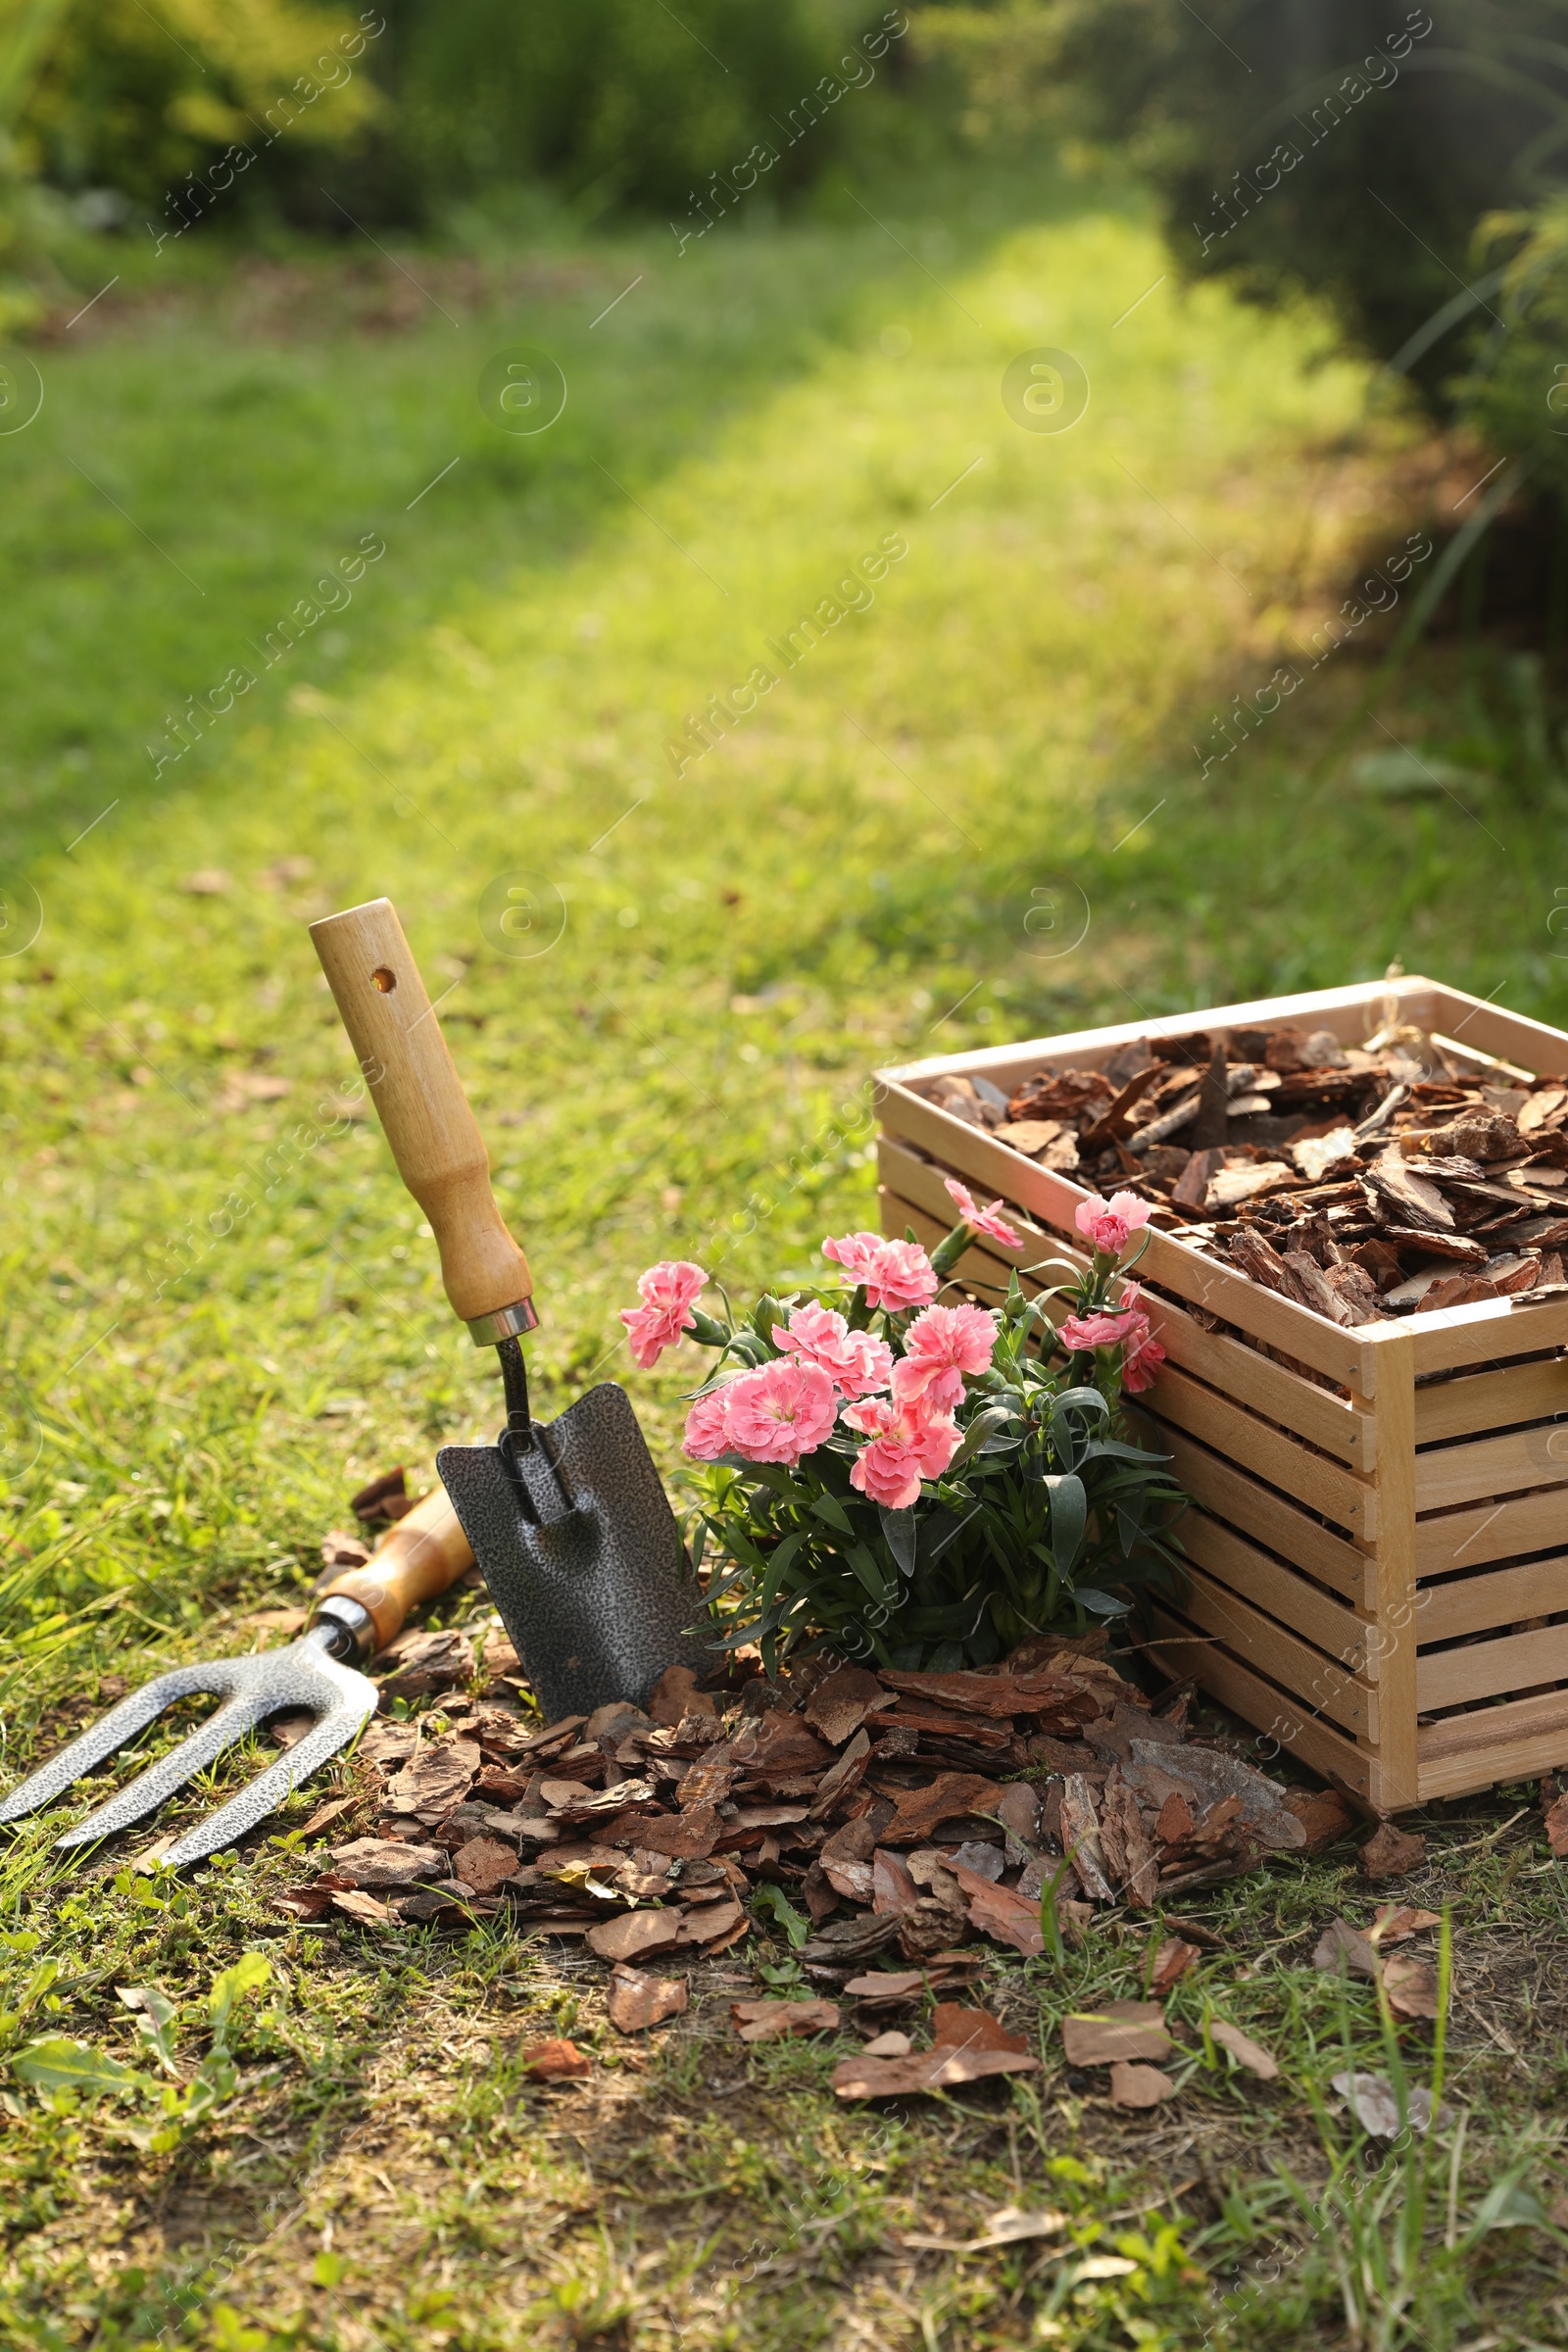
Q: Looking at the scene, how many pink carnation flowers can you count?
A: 11